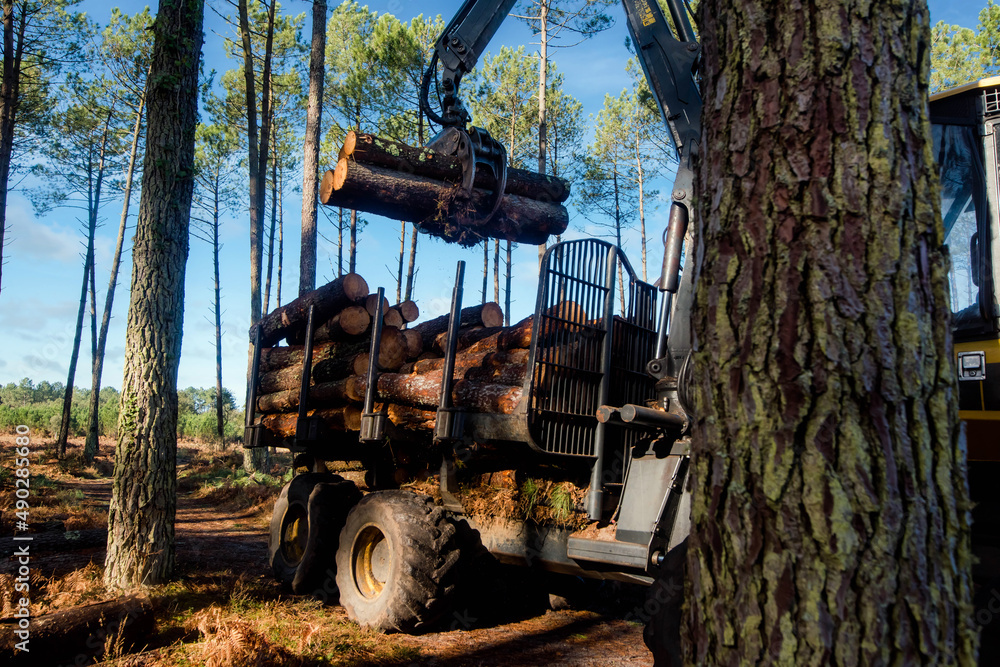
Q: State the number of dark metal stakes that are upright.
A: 4